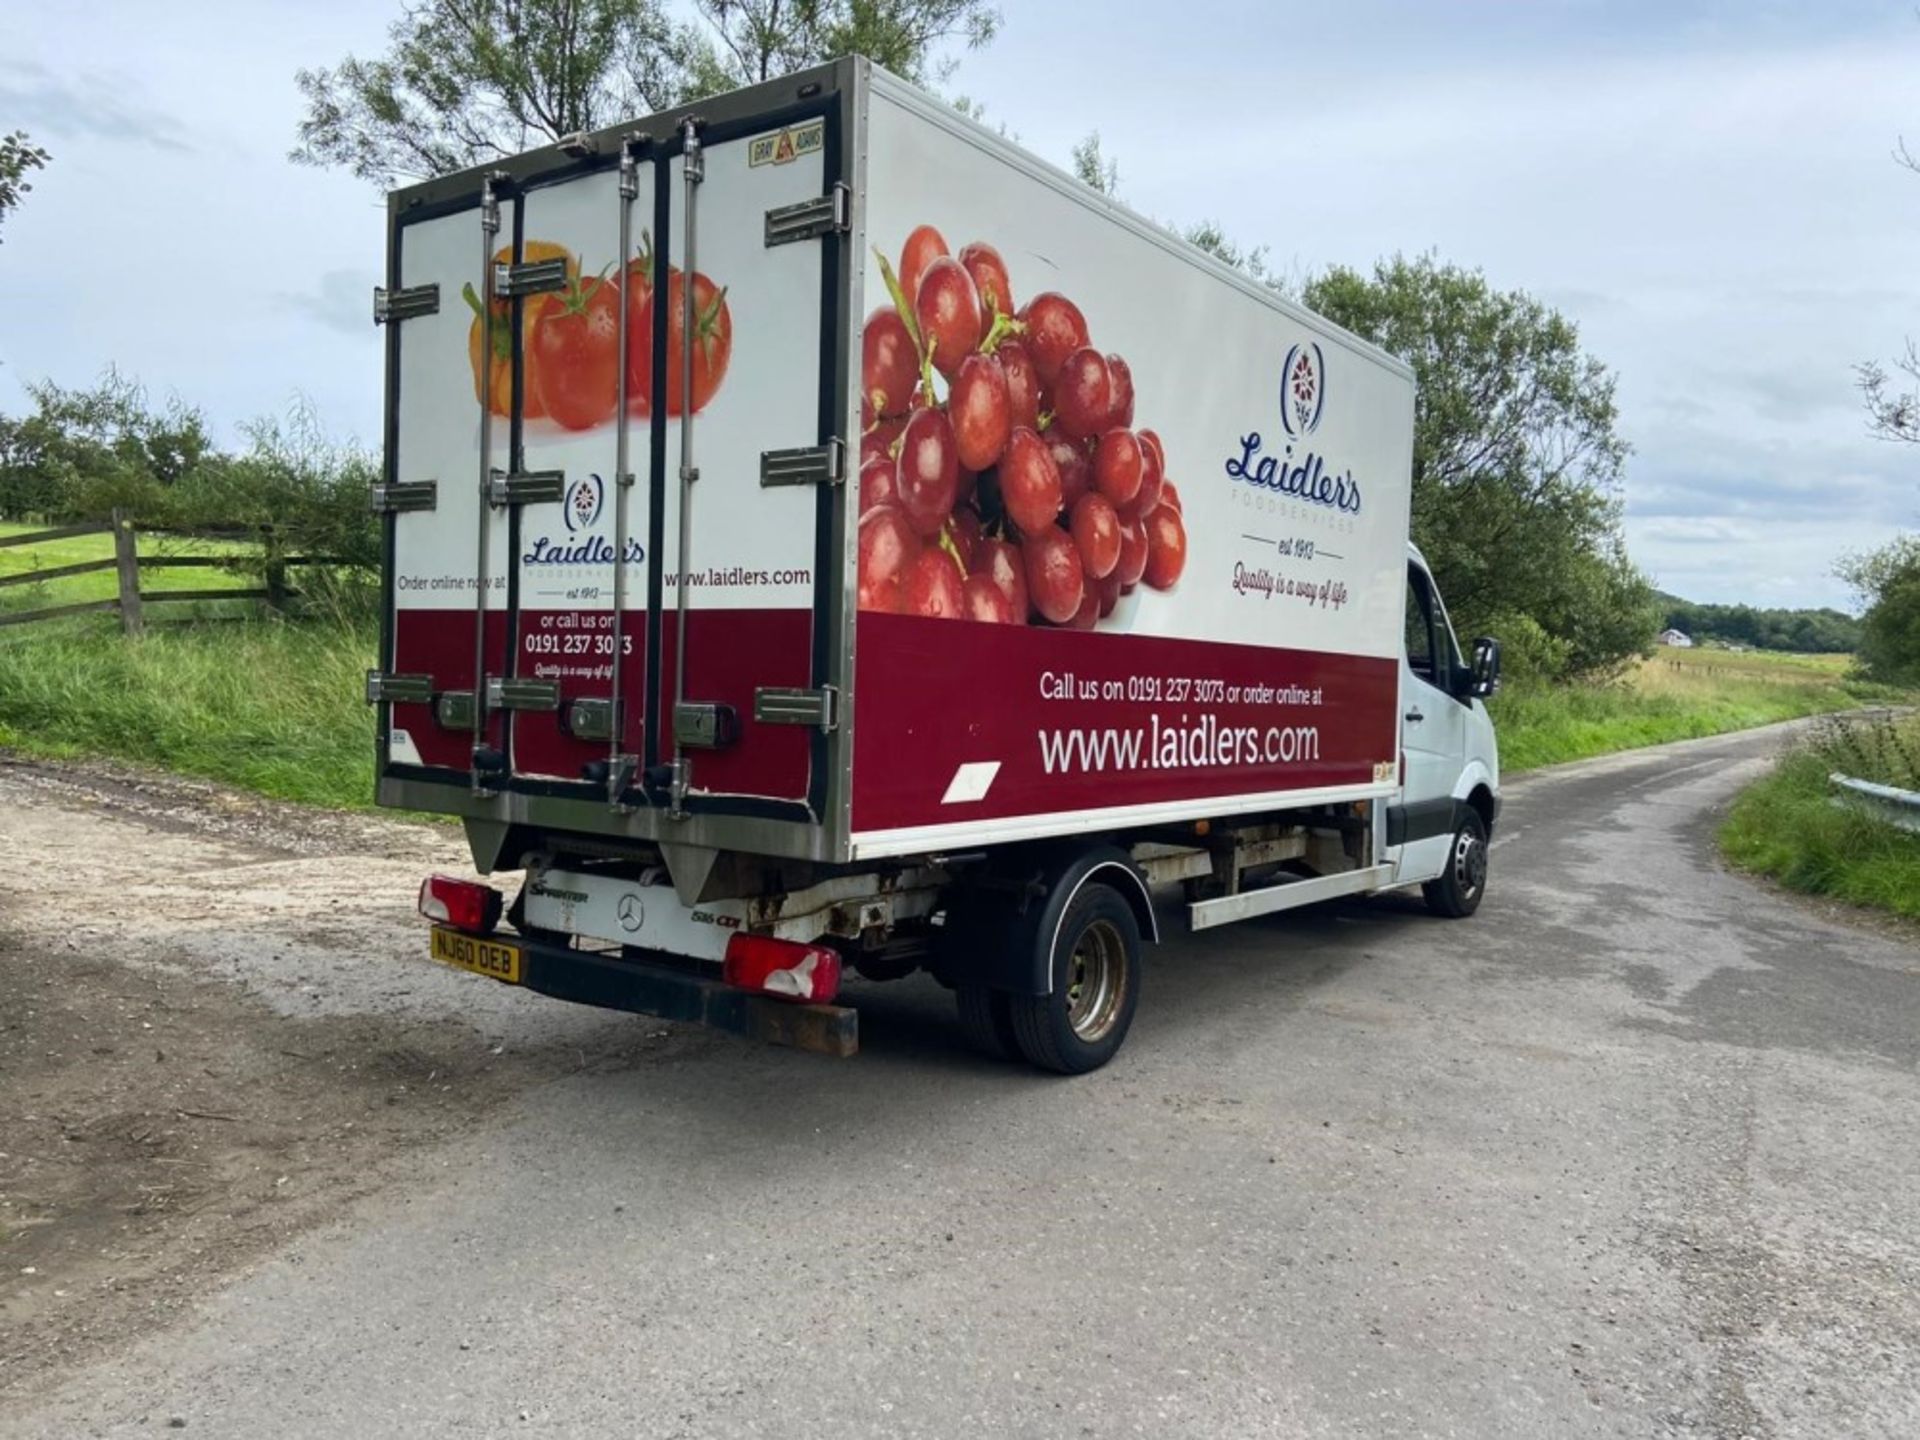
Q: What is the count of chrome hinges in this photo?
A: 9